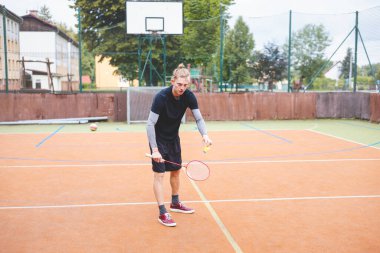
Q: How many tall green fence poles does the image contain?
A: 5